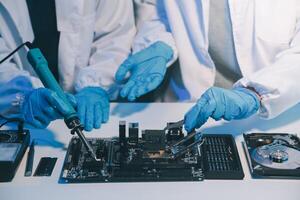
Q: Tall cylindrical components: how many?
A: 2